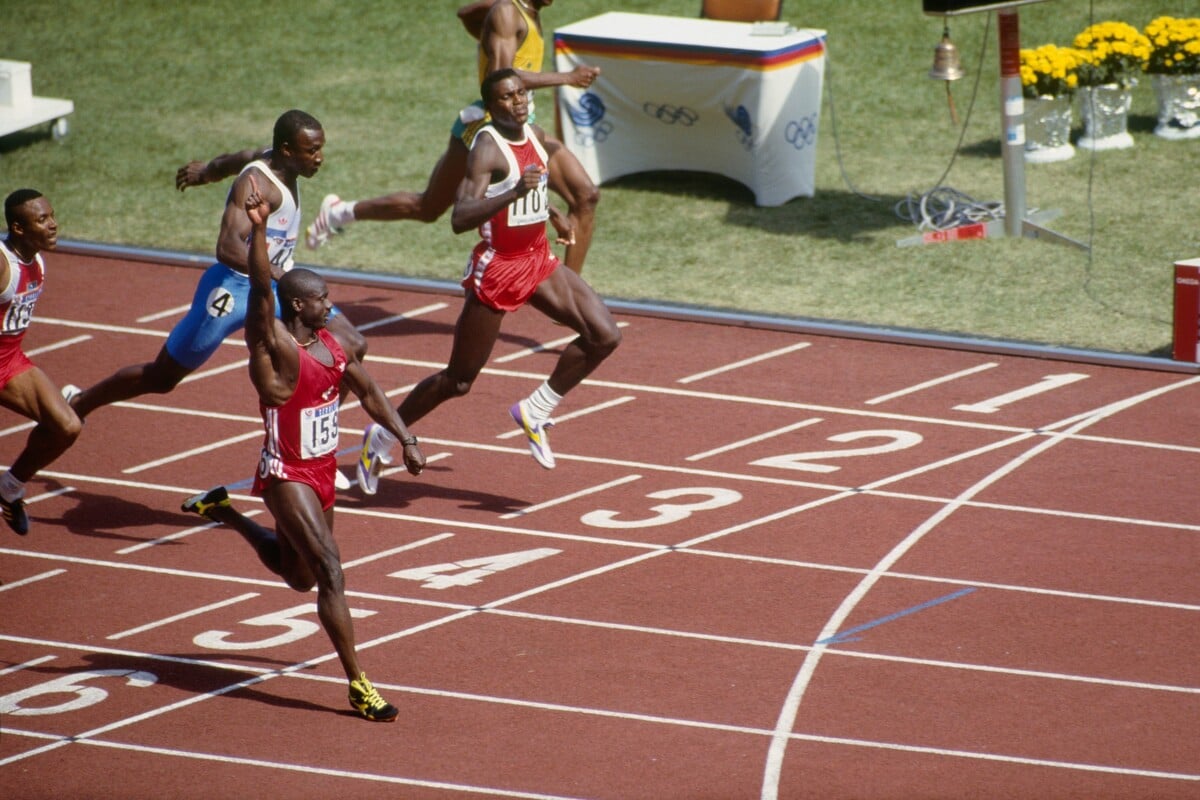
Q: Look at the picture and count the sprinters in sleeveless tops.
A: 5